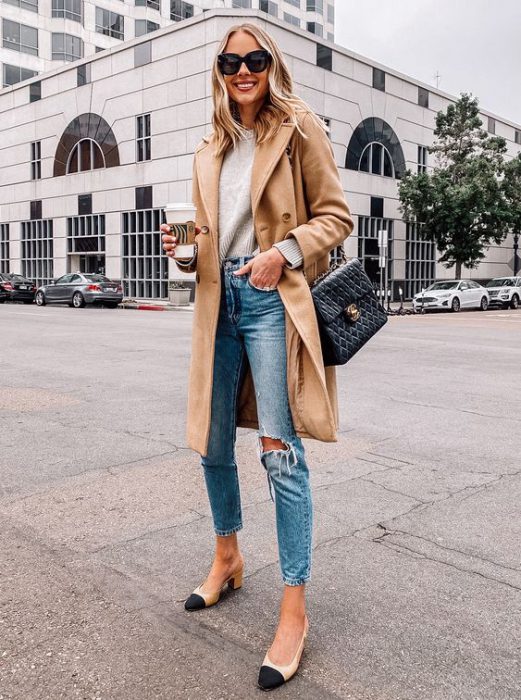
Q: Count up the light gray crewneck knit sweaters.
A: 1